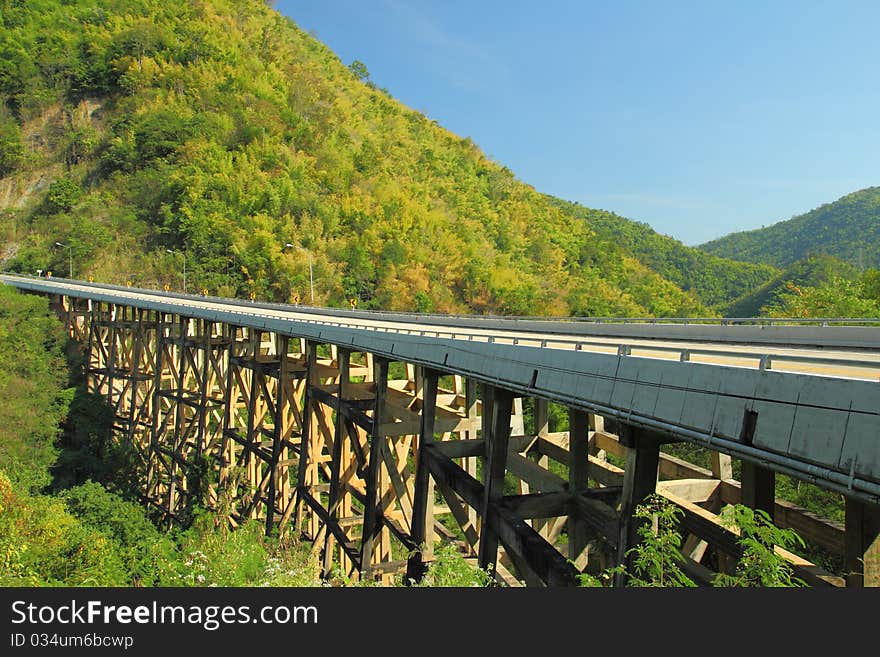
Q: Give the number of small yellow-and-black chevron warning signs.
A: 8